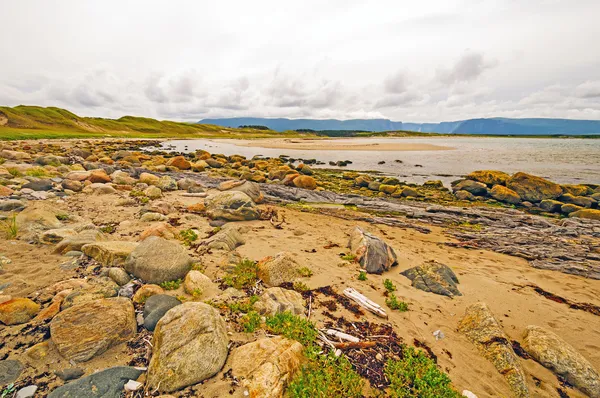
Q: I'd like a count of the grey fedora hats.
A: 0